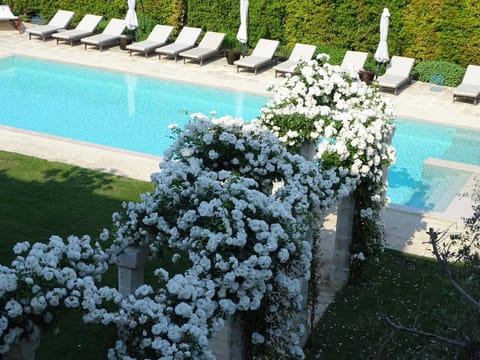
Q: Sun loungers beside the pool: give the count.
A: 11